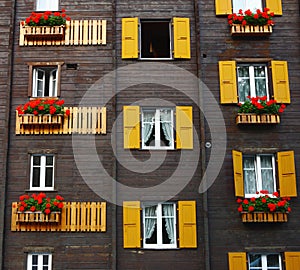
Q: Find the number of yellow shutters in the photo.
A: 14